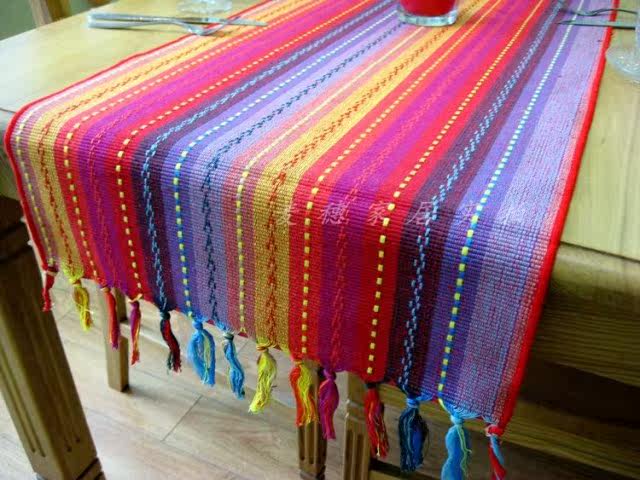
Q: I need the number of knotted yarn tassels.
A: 14